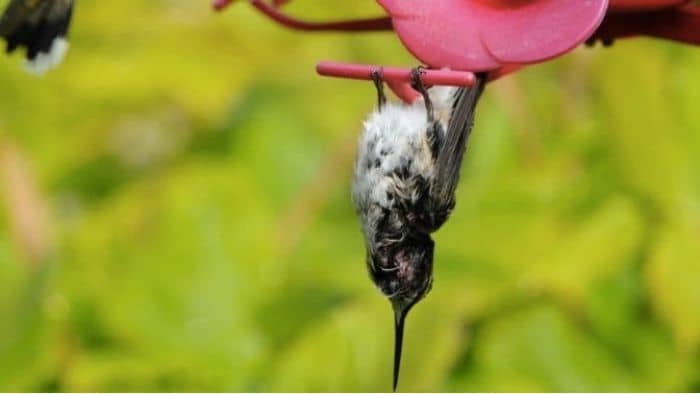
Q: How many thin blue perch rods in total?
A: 0